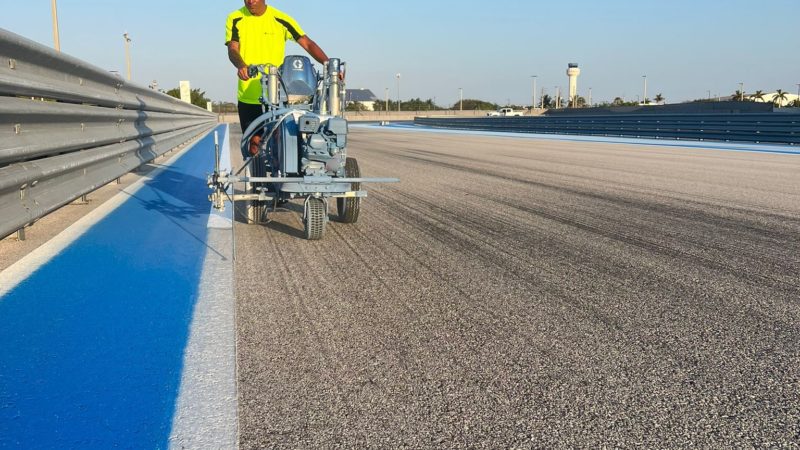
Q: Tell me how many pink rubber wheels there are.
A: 0